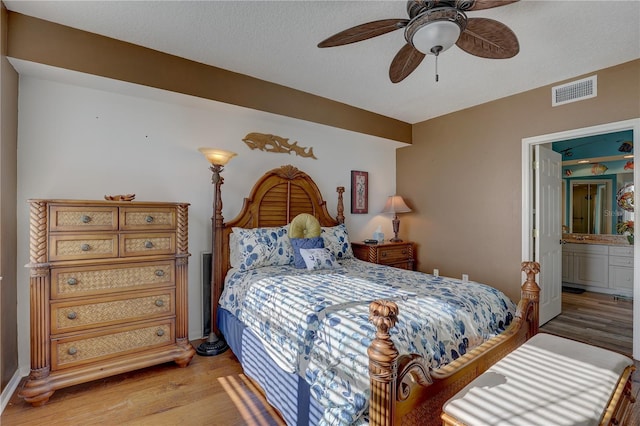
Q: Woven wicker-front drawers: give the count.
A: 7